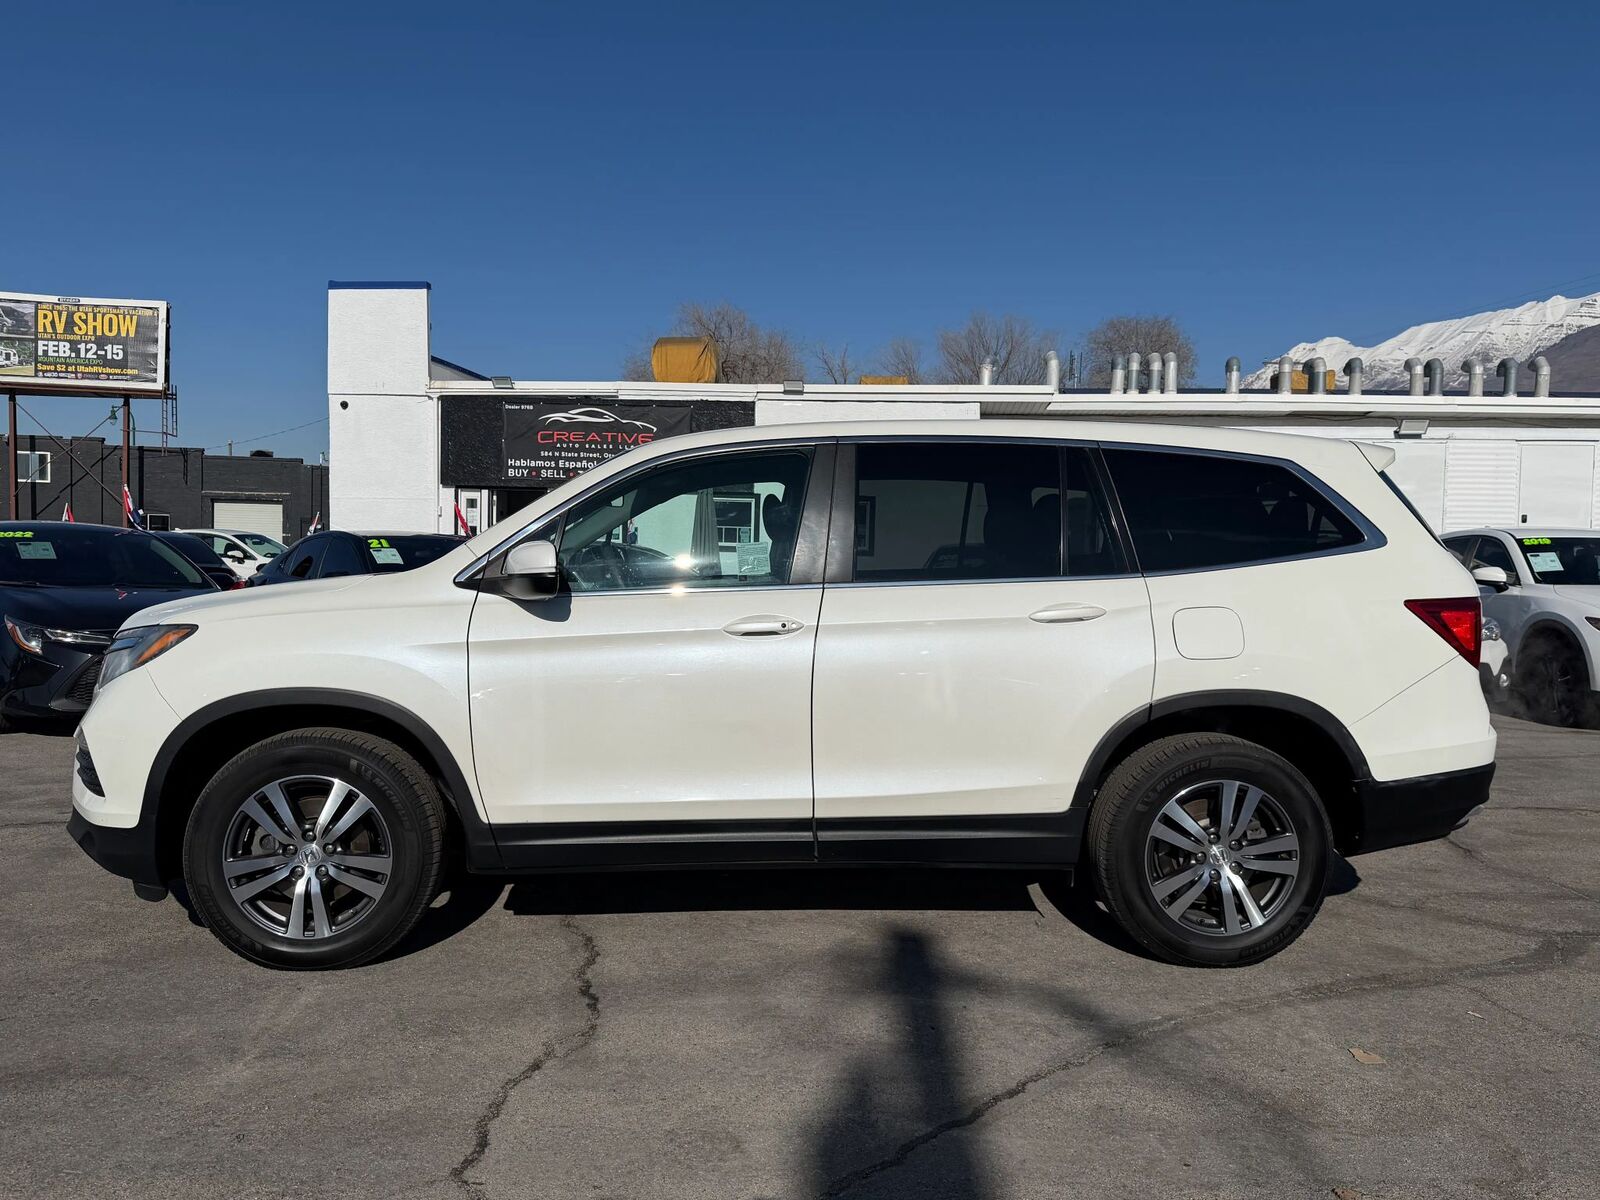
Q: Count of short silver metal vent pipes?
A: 15